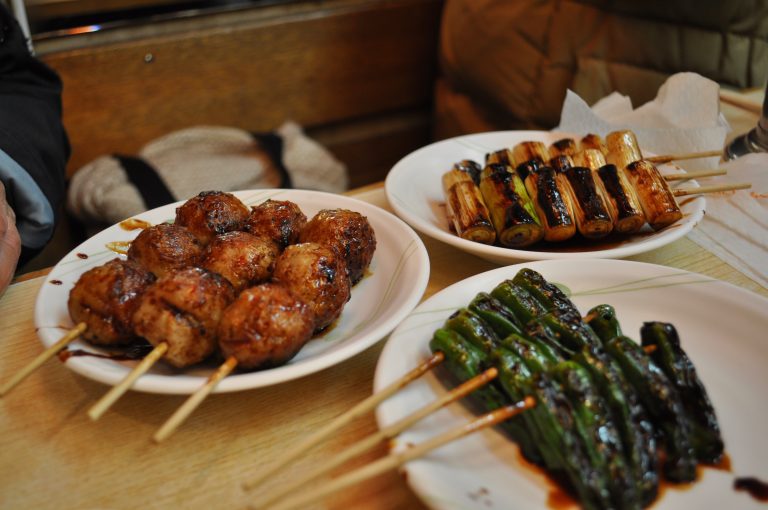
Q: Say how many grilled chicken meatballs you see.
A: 9